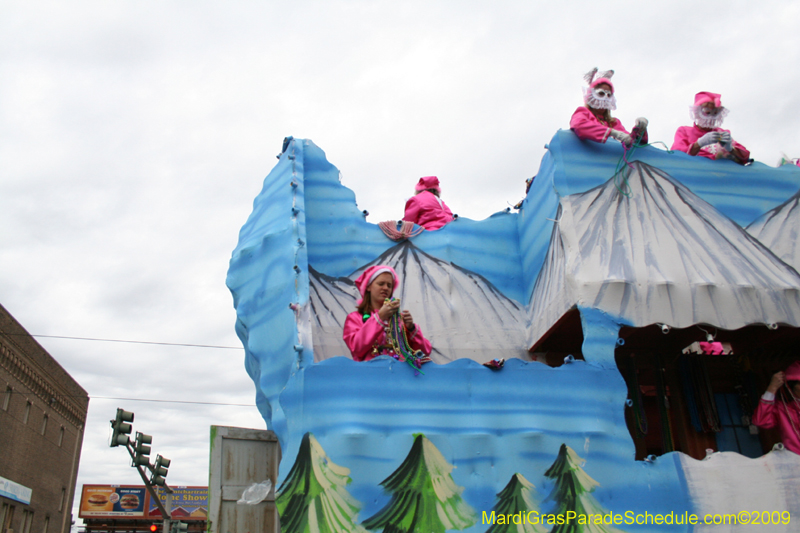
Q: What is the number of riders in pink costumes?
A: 5